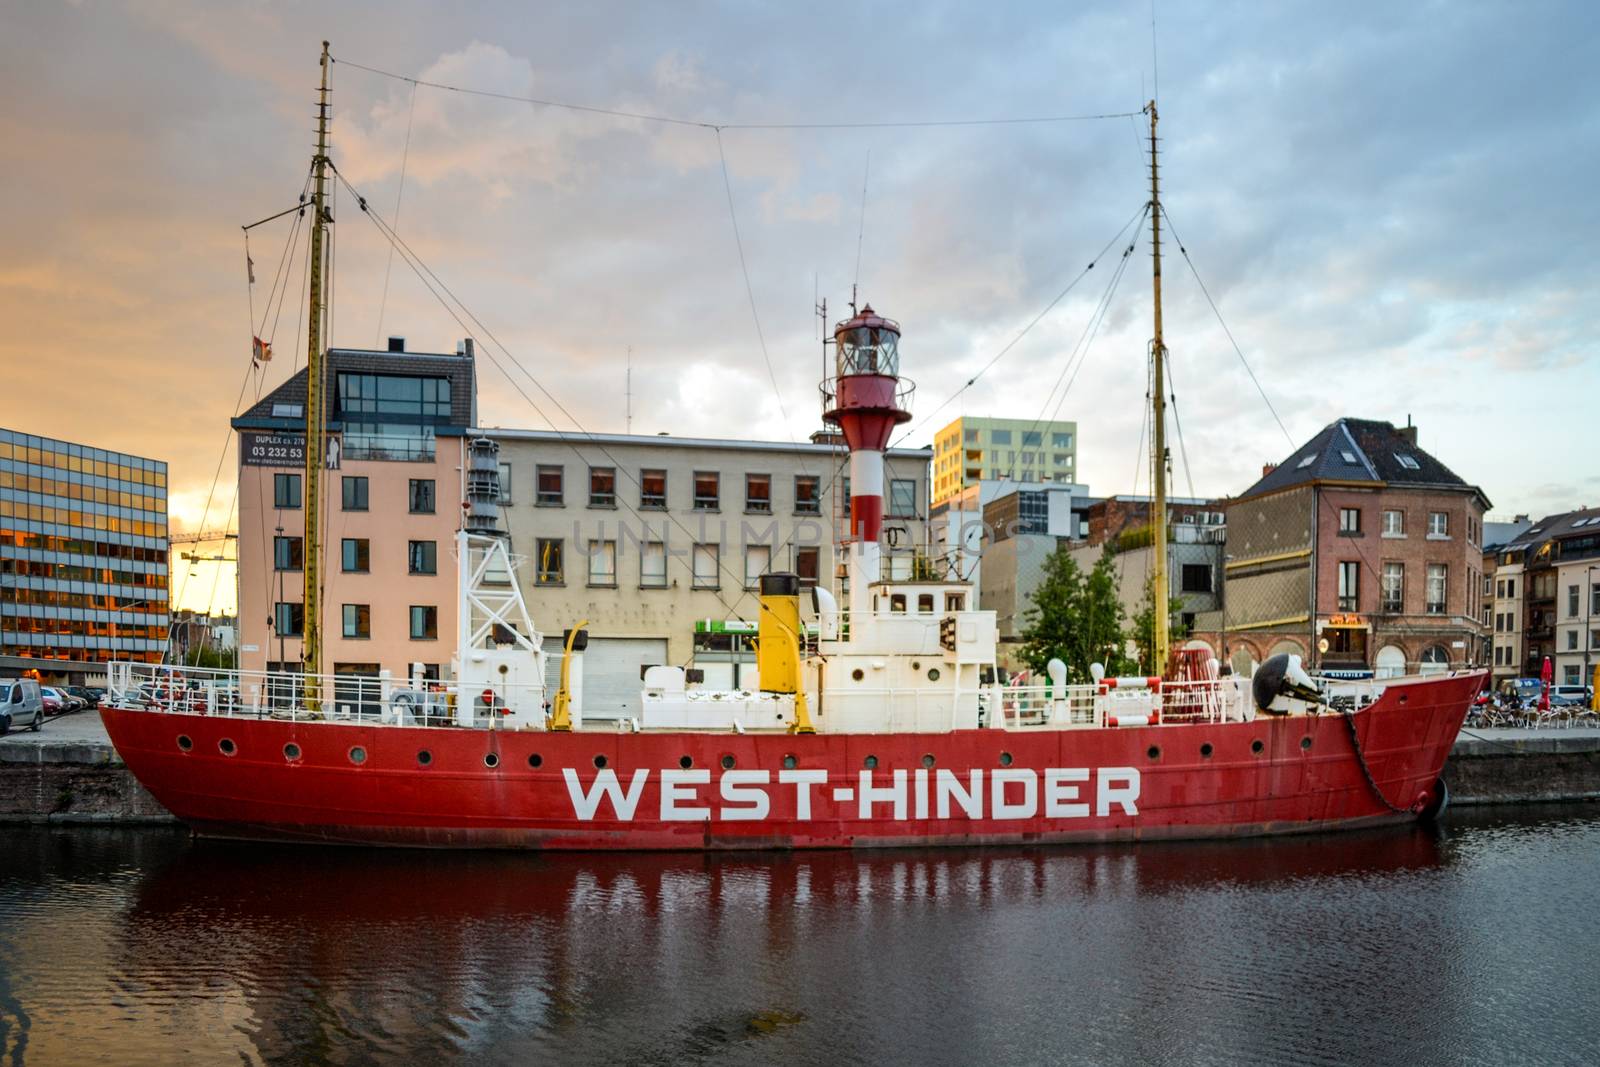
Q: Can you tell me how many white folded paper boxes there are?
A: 0